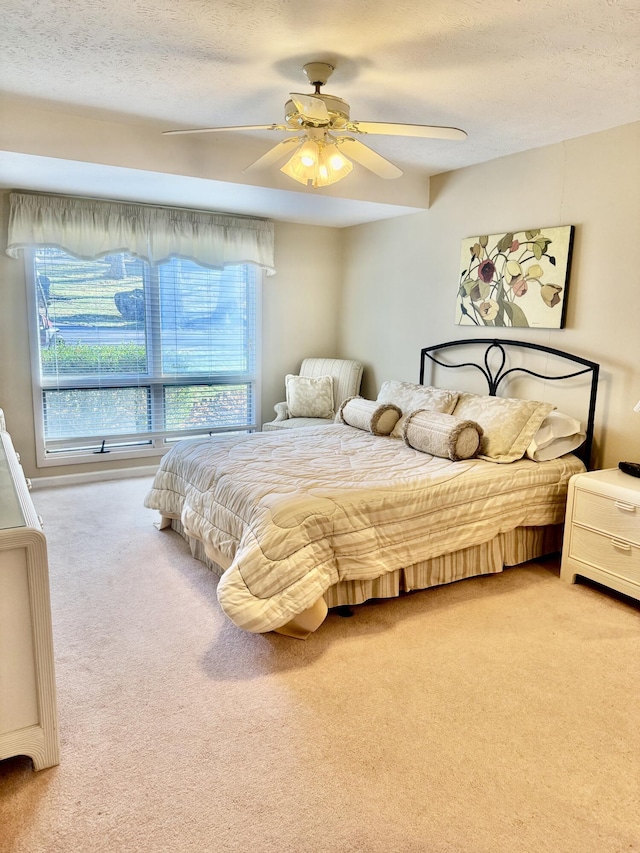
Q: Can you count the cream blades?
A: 5